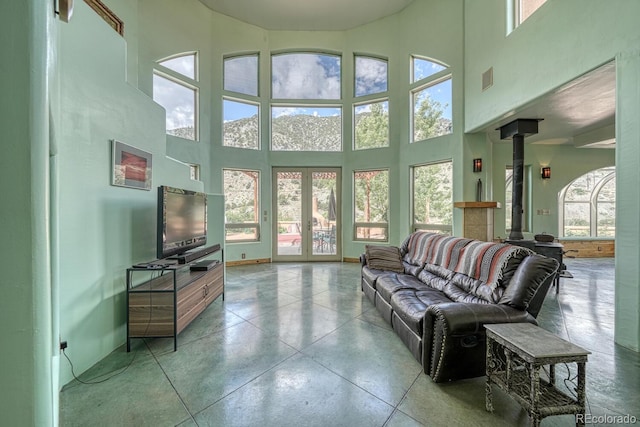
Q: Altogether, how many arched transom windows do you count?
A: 5